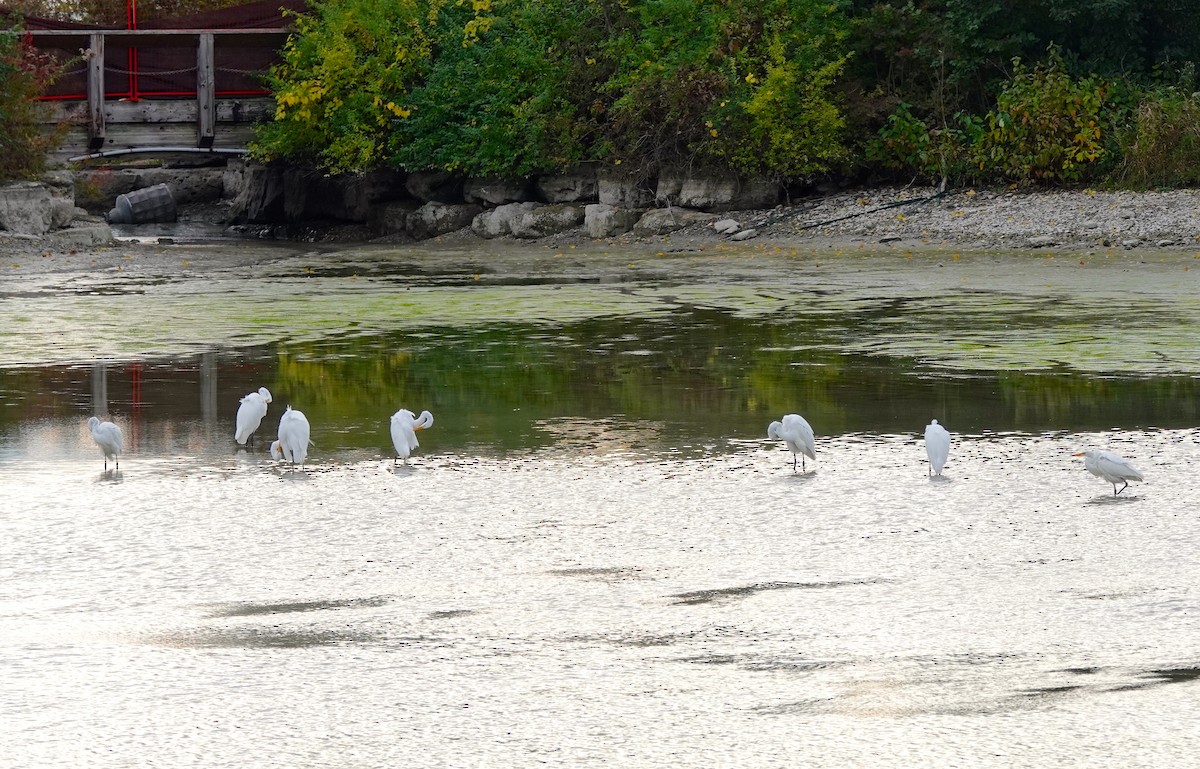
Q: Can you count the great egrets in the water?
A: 7